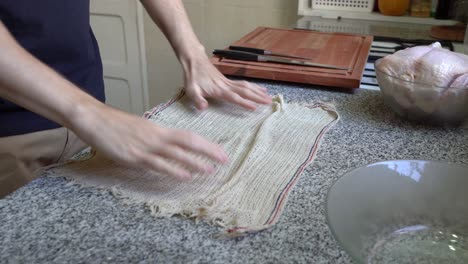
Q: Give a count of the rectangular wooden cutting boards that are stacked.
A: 1